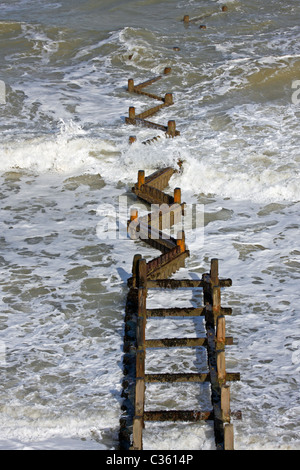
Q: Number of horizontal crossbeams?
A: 5